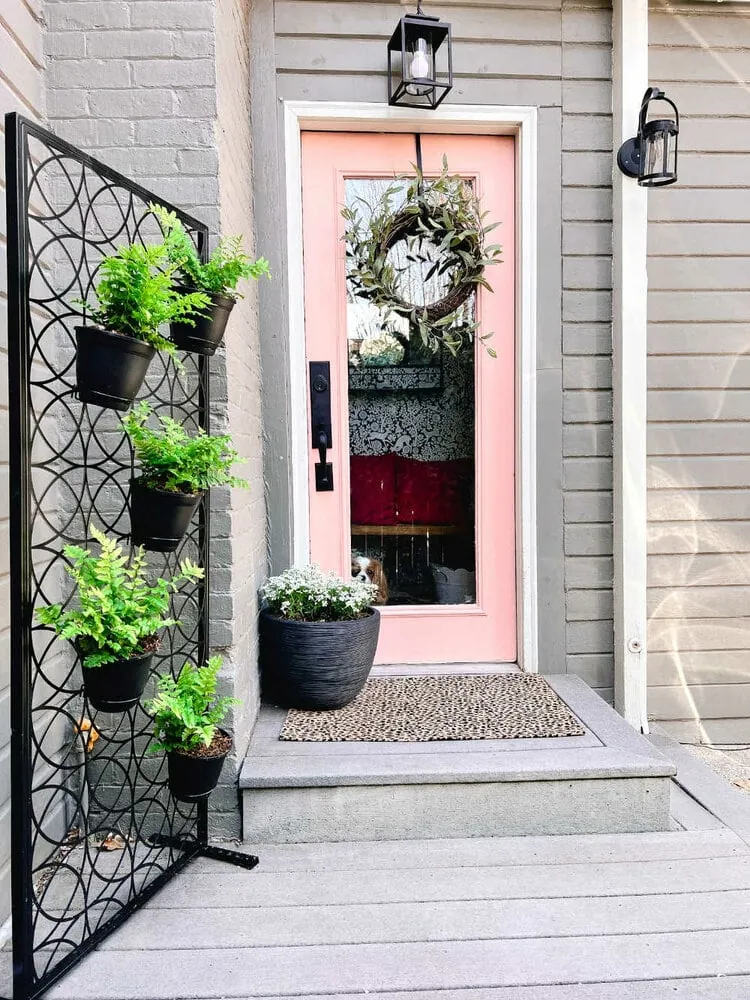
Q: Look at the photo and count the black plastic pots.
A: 5